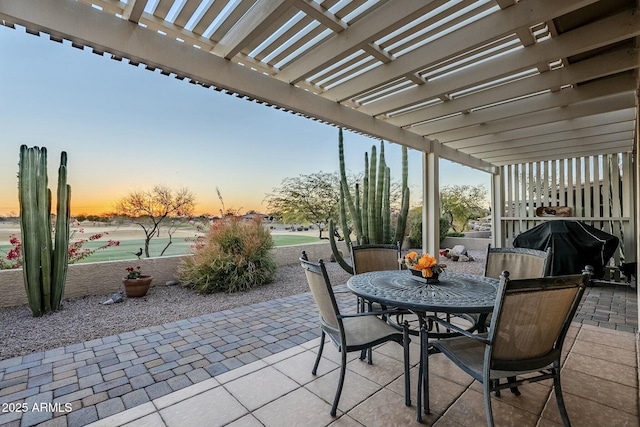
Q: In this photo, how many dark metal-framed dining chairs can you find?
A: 4